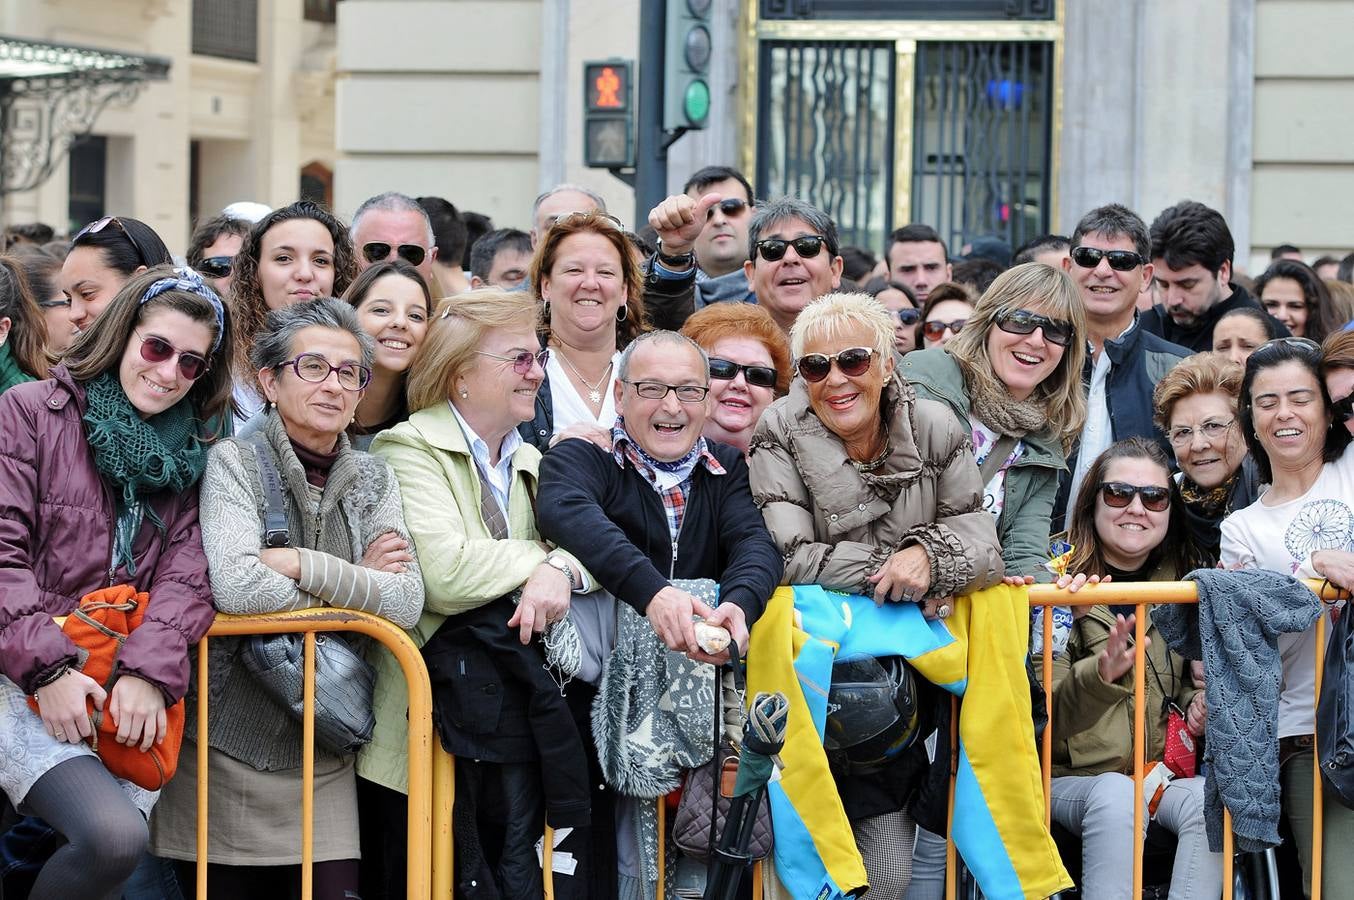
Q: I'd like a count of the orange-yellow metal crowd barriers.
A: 2